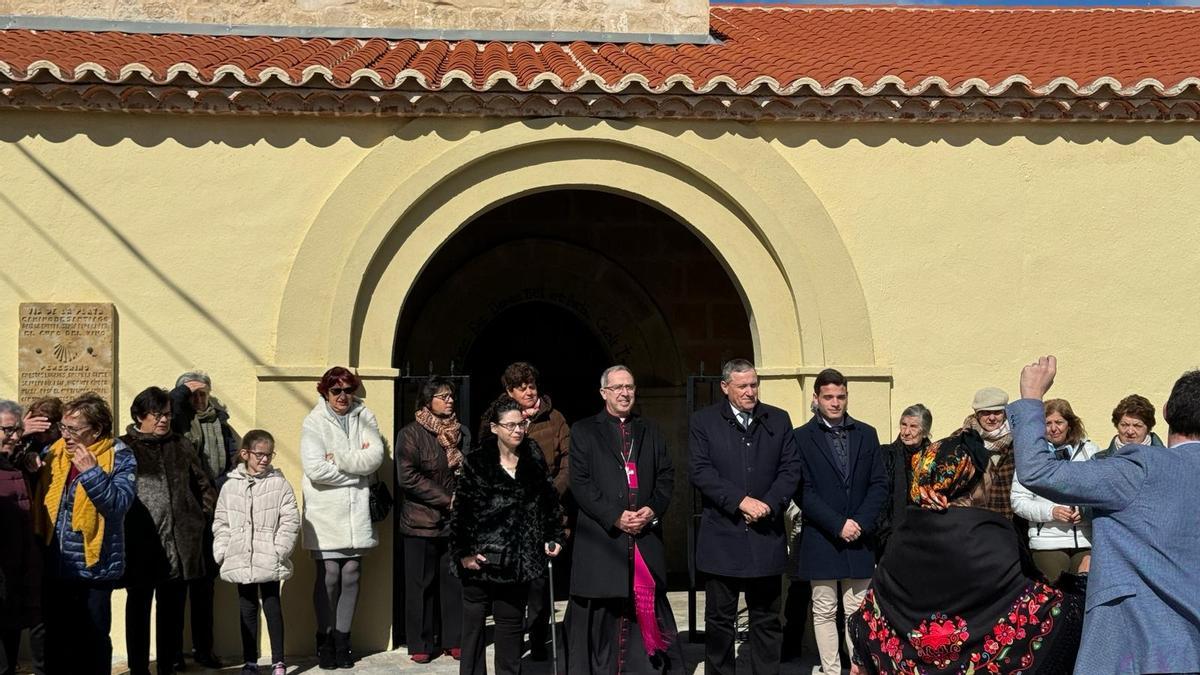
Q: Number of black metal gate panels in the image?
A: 2